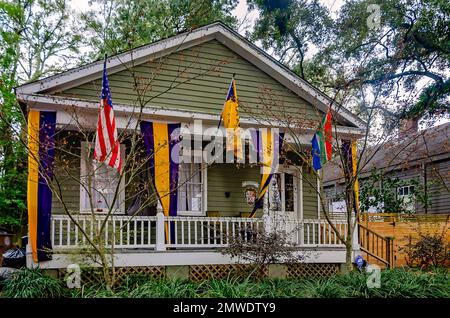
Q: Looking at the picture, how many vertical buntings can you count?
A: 4